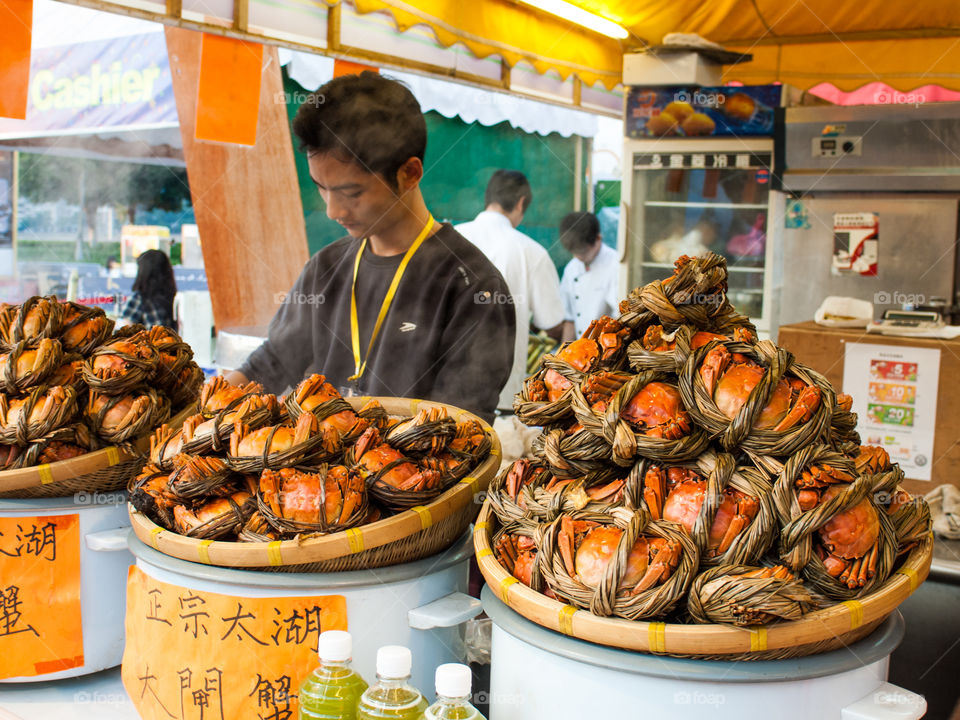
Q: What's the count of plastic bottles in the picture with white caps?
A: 3